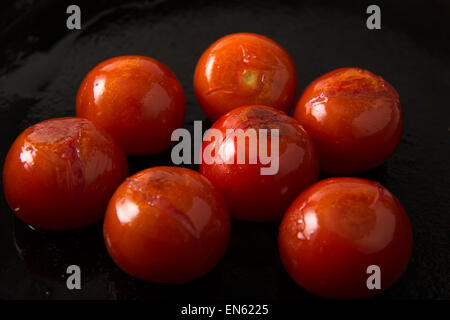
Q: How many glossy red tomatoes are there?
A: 7